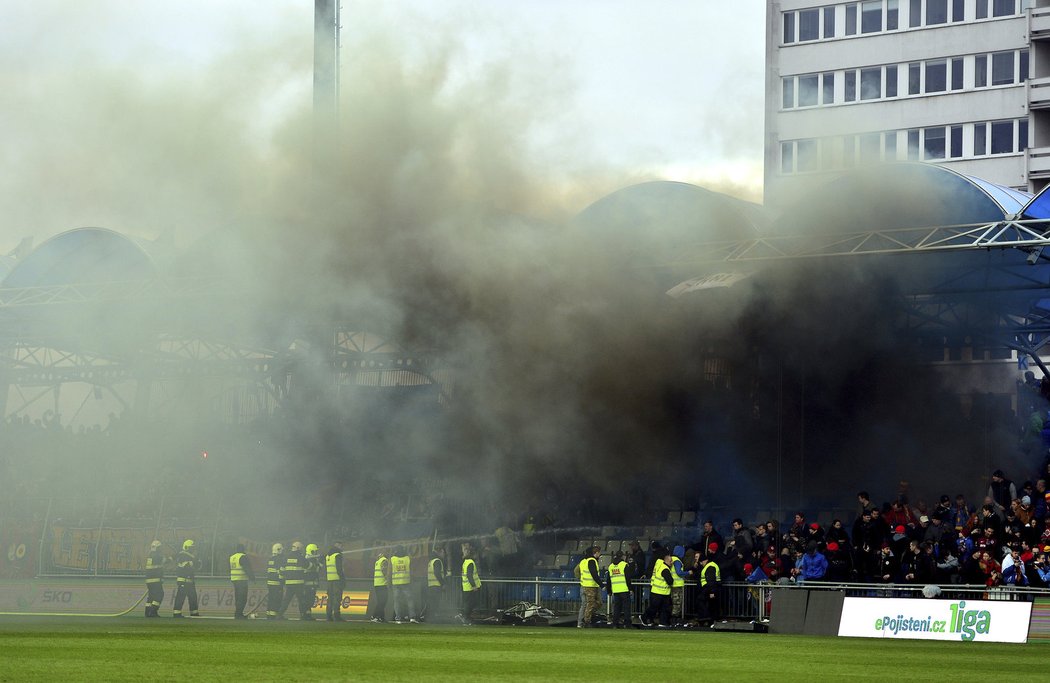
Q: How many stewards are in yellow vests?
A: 11